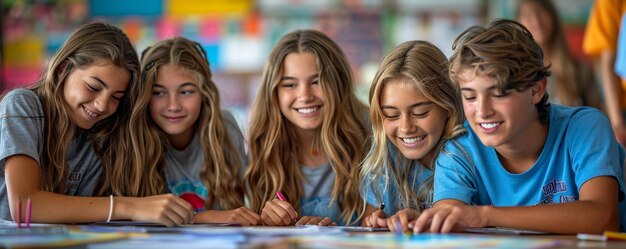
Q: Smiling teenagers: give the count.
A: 5